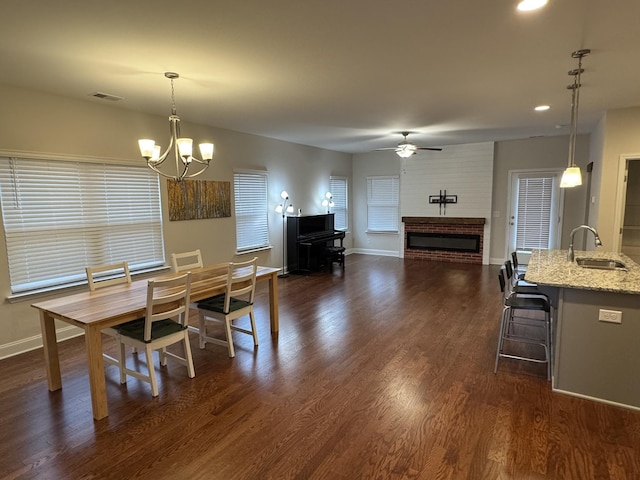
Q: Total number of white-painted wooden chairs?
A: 4